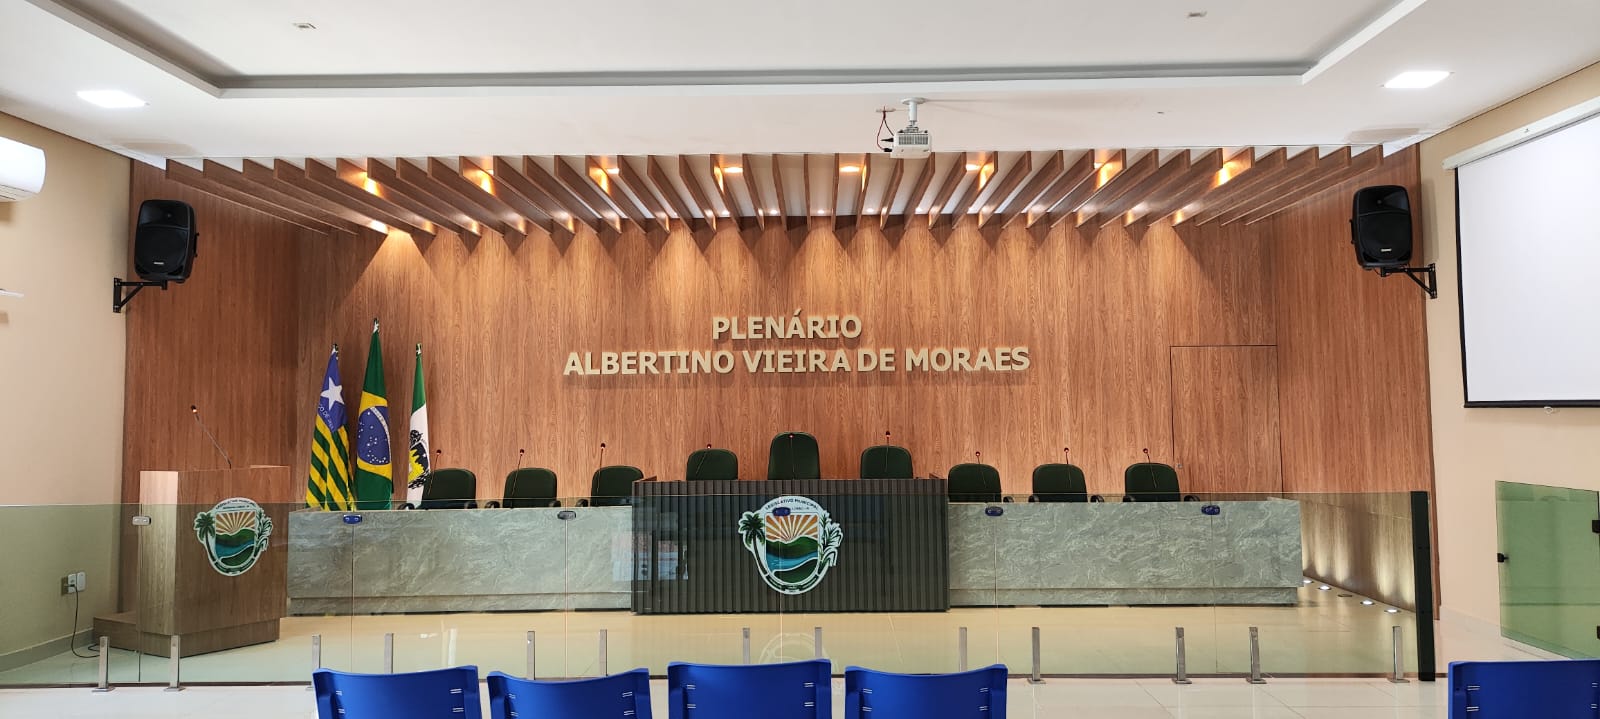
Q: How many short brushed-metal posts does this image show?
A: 13